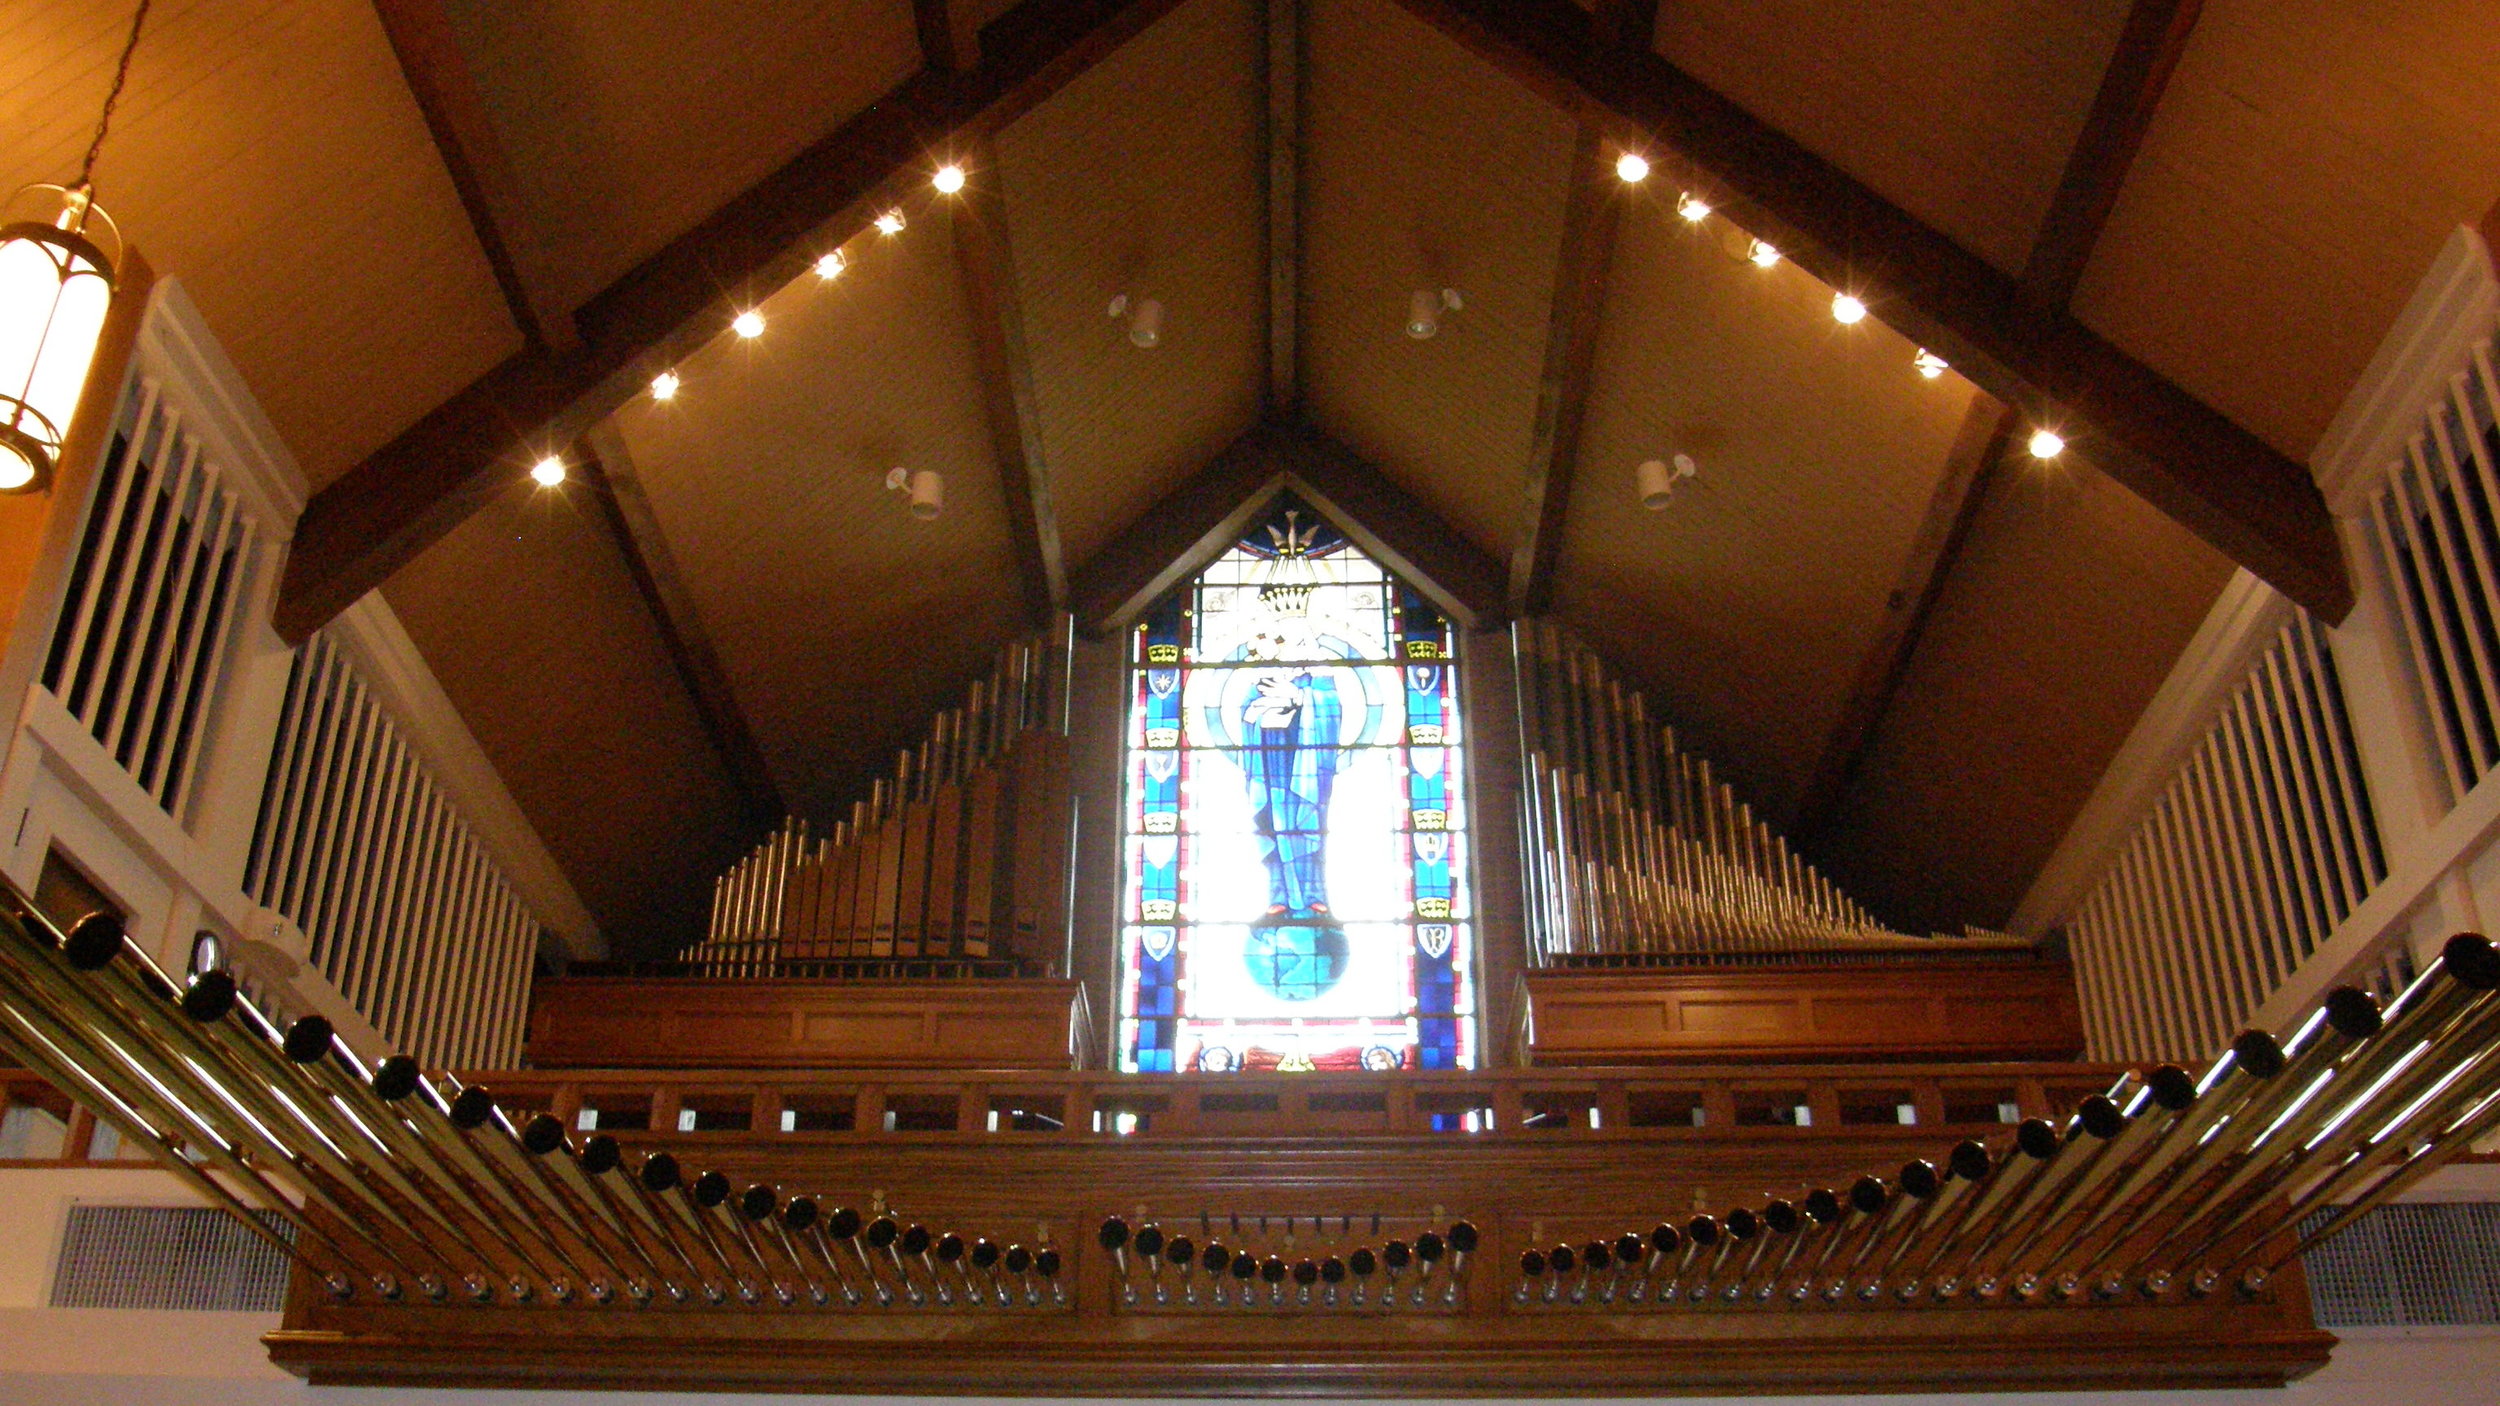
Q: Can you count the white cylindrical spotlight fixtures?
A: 4